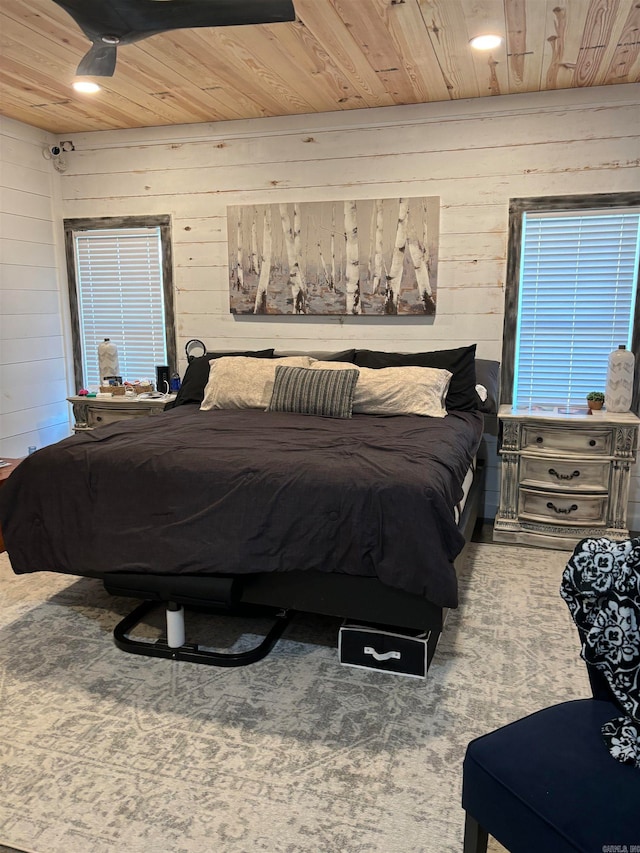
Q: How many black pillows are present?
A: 2